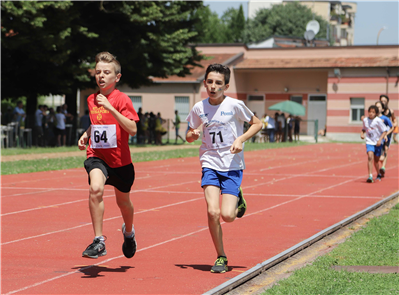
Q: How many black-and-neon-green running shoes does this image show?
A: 2